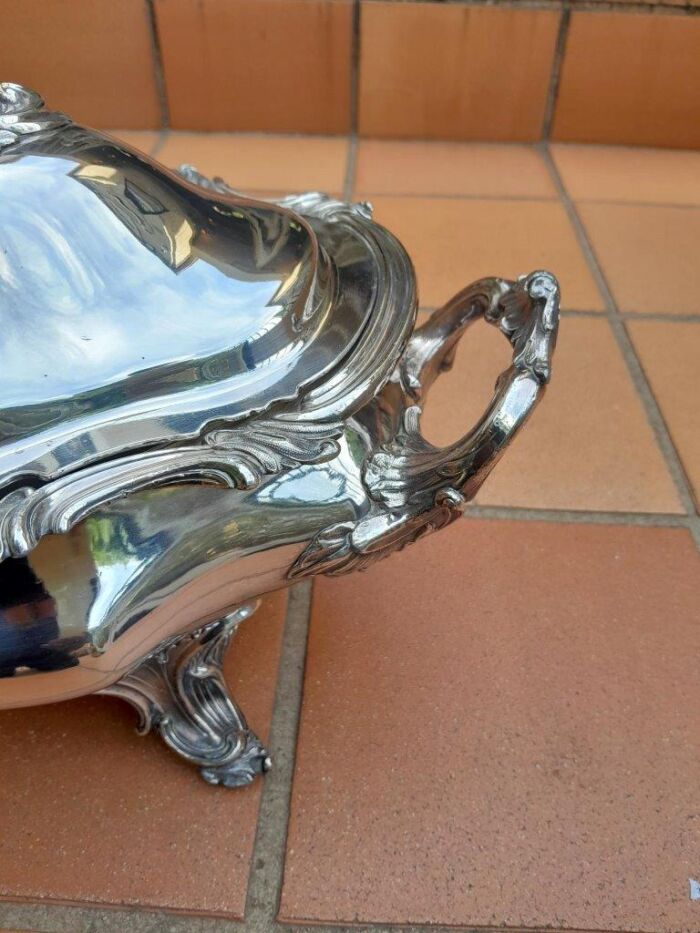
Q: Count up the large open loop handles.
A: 1